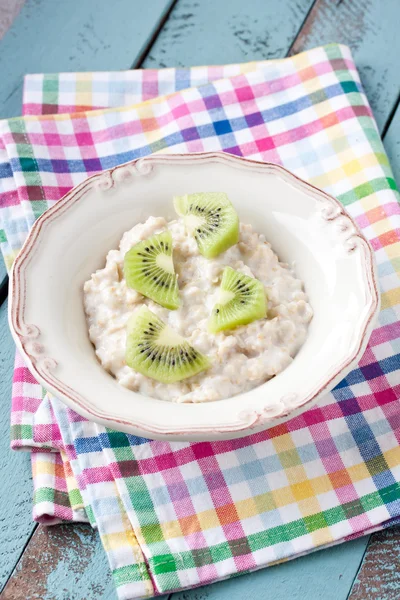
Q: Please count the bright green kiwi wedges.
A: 4